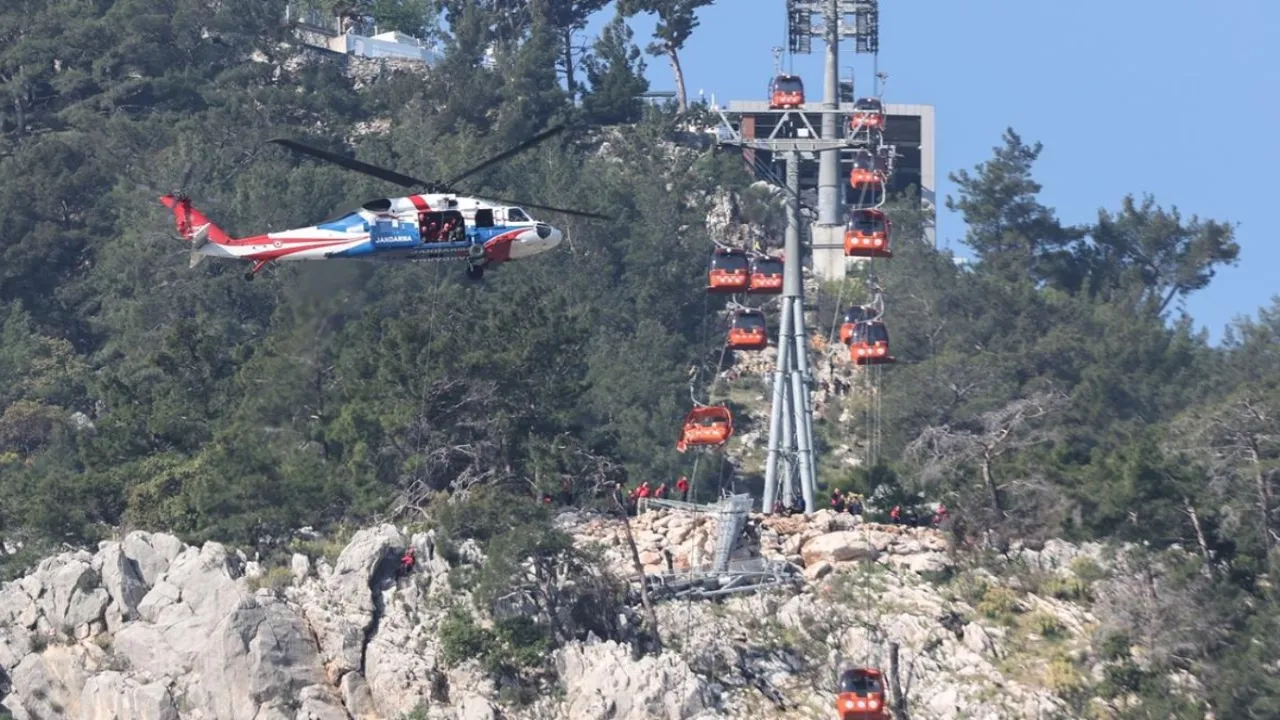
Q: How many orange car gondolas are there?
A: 11